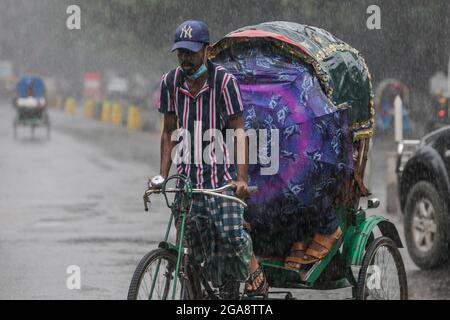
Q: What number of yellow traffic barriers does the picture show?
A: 5